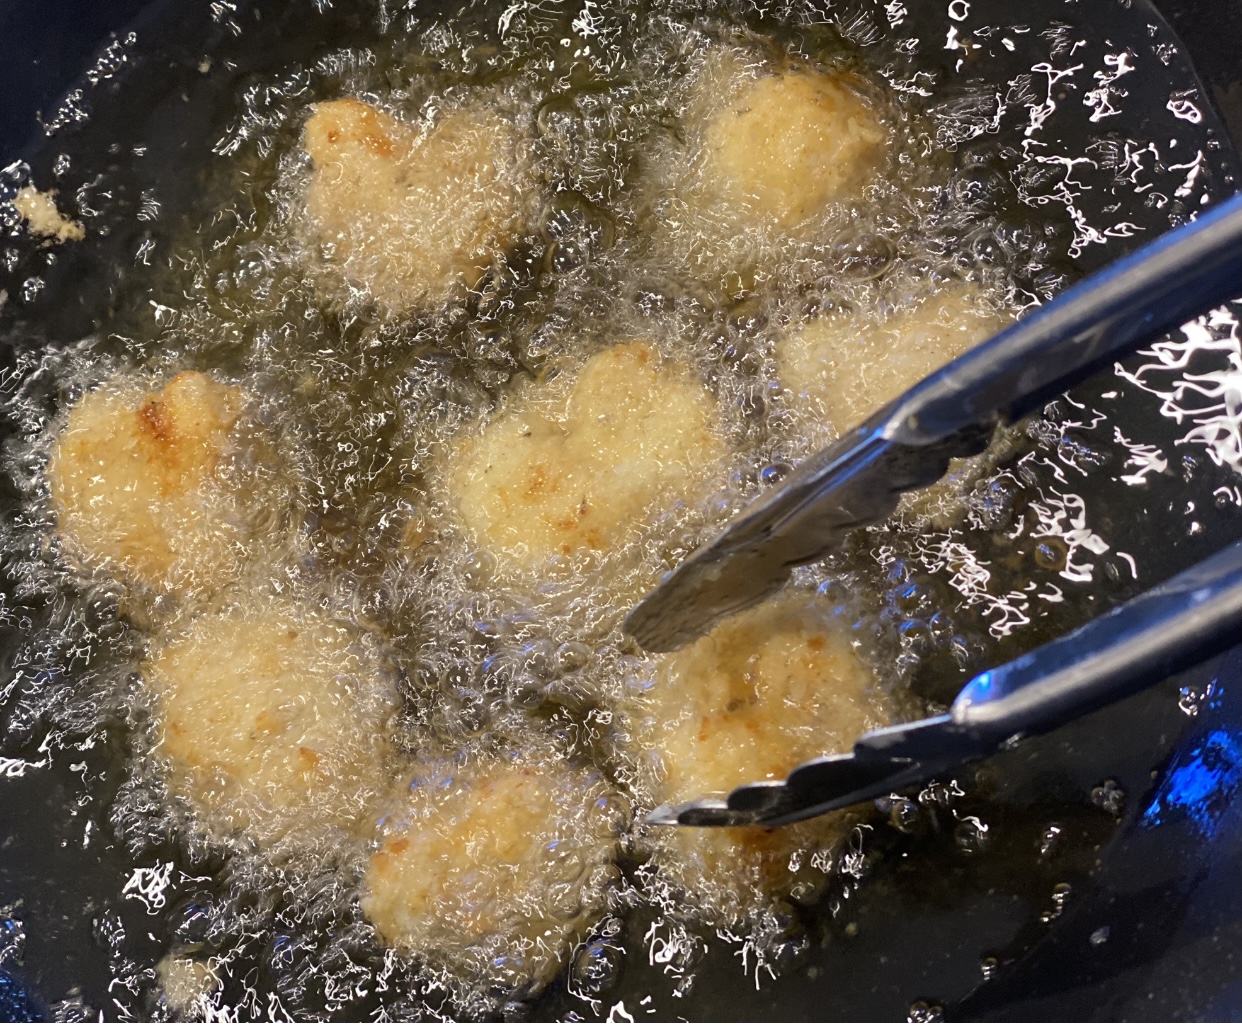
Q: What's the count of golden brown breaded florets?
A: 8